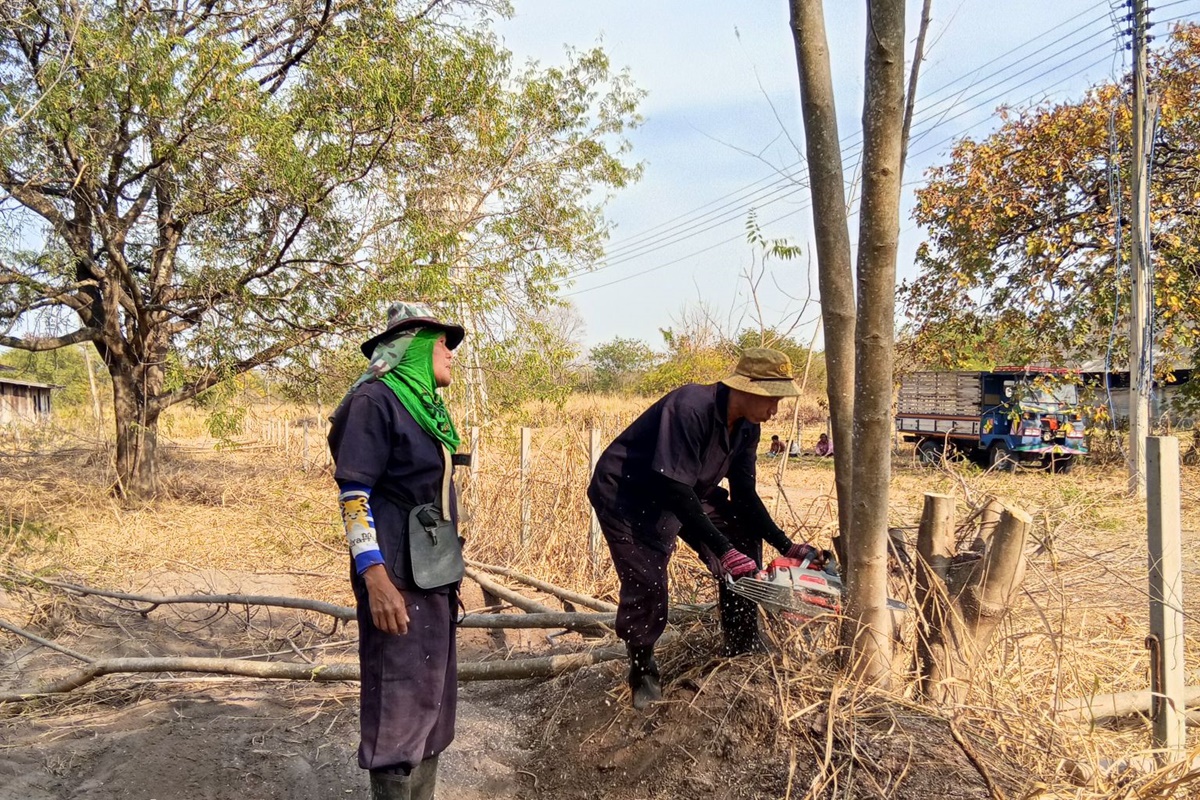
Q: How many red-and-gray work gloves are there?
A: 2